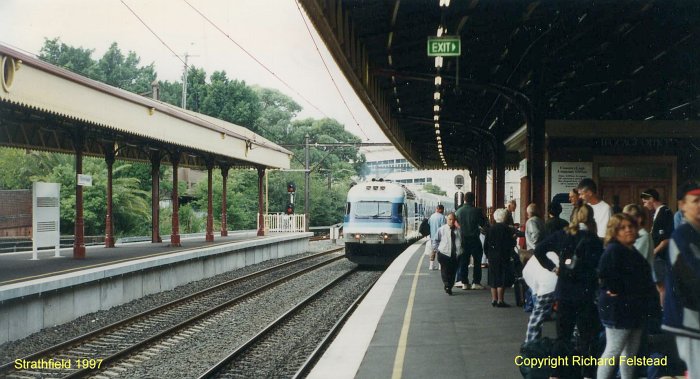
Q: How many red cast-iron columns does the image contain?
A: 7